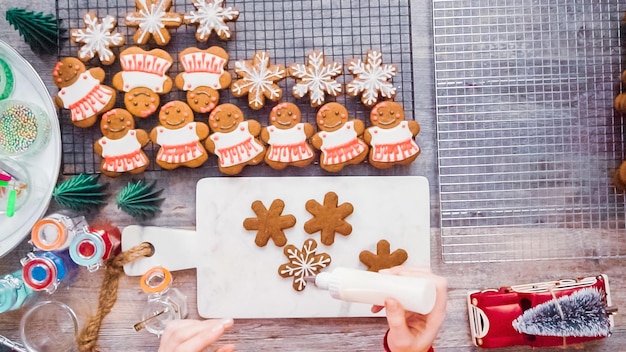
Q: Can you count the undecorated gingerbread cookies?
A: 3